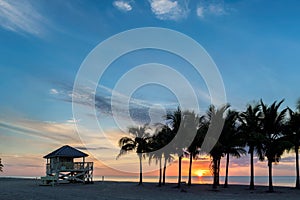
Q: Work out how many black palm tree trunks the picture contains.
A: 11